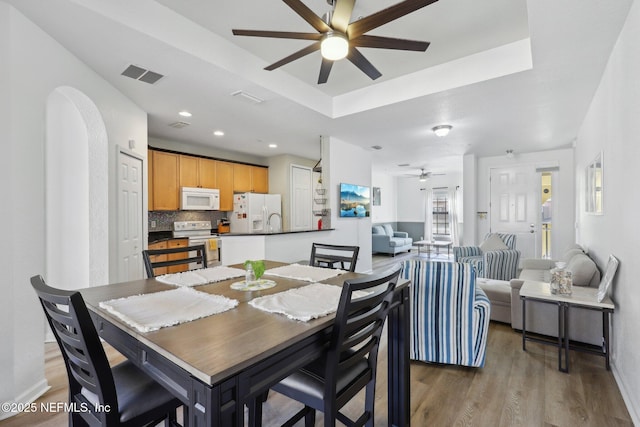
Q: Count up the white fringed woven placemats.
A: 4